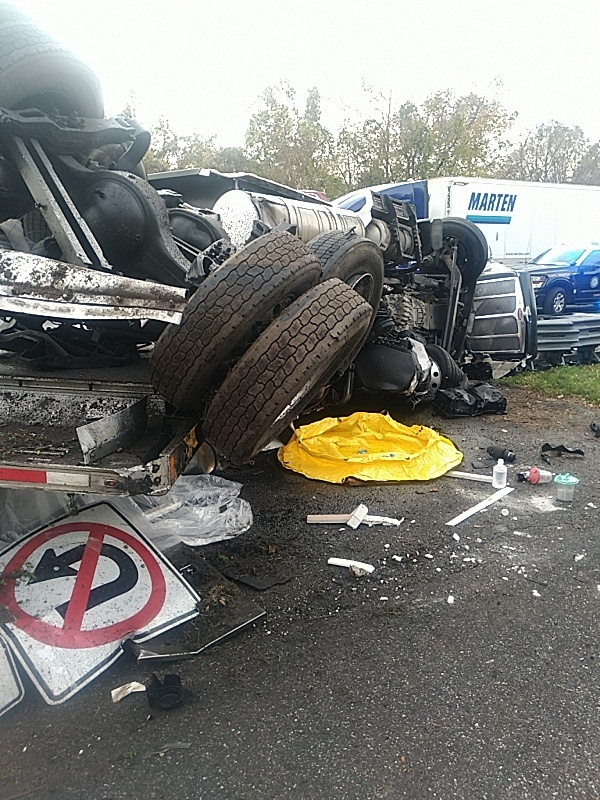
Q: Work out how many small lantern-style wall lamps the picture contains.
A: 0